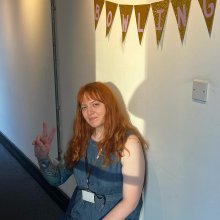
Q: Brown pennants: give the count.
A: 7